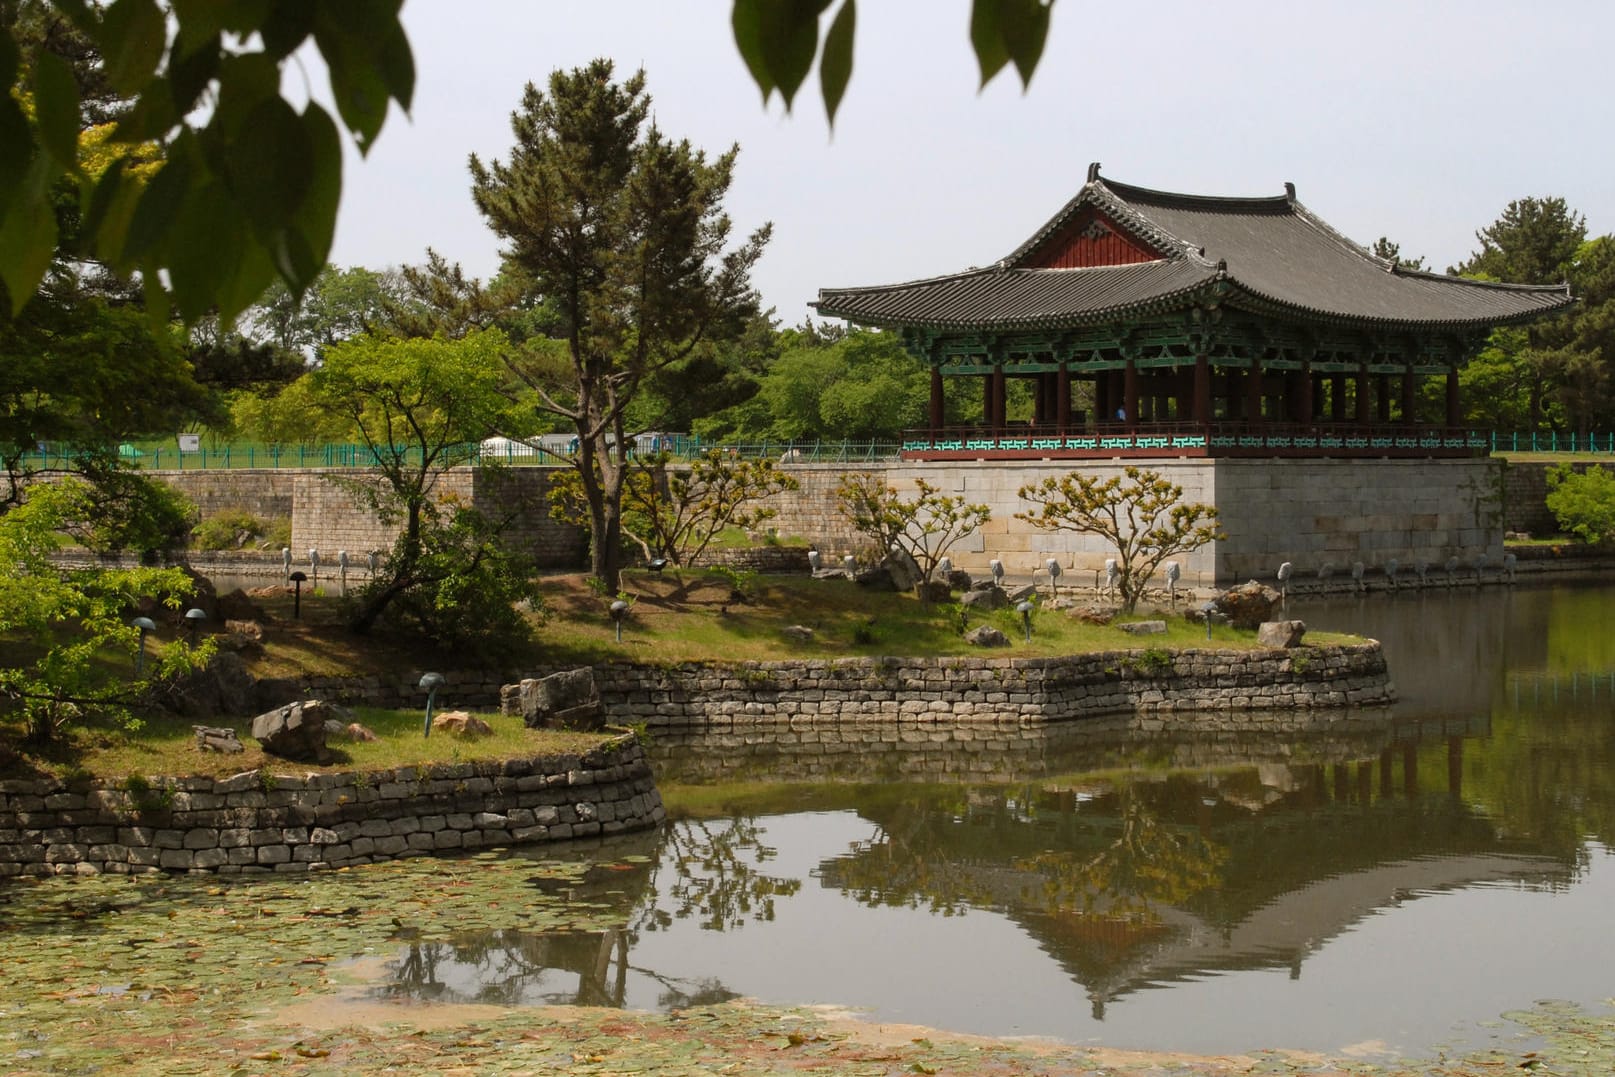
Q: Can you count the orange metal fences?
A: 0